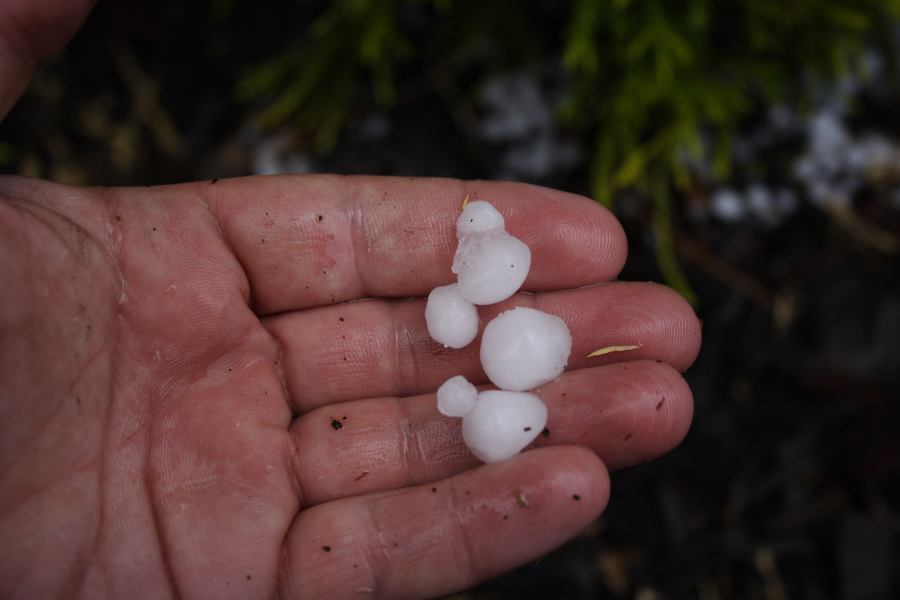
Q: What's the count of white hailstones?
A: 6